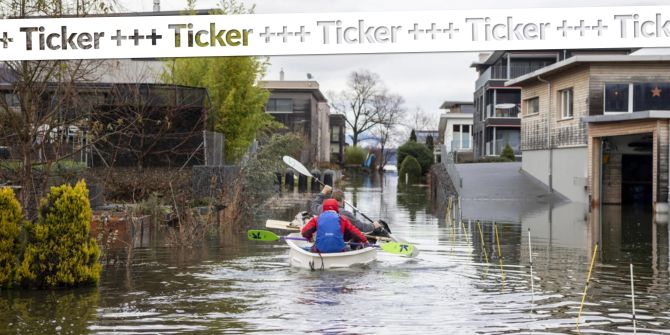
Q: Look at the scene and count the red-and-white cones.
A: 0